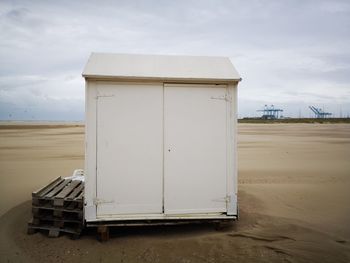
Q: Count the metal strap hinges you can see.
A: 4